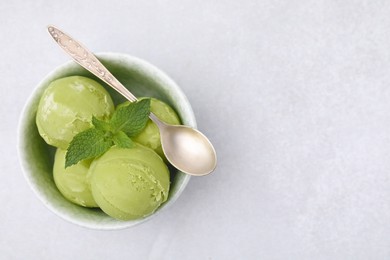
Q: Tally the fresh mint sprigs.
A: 1